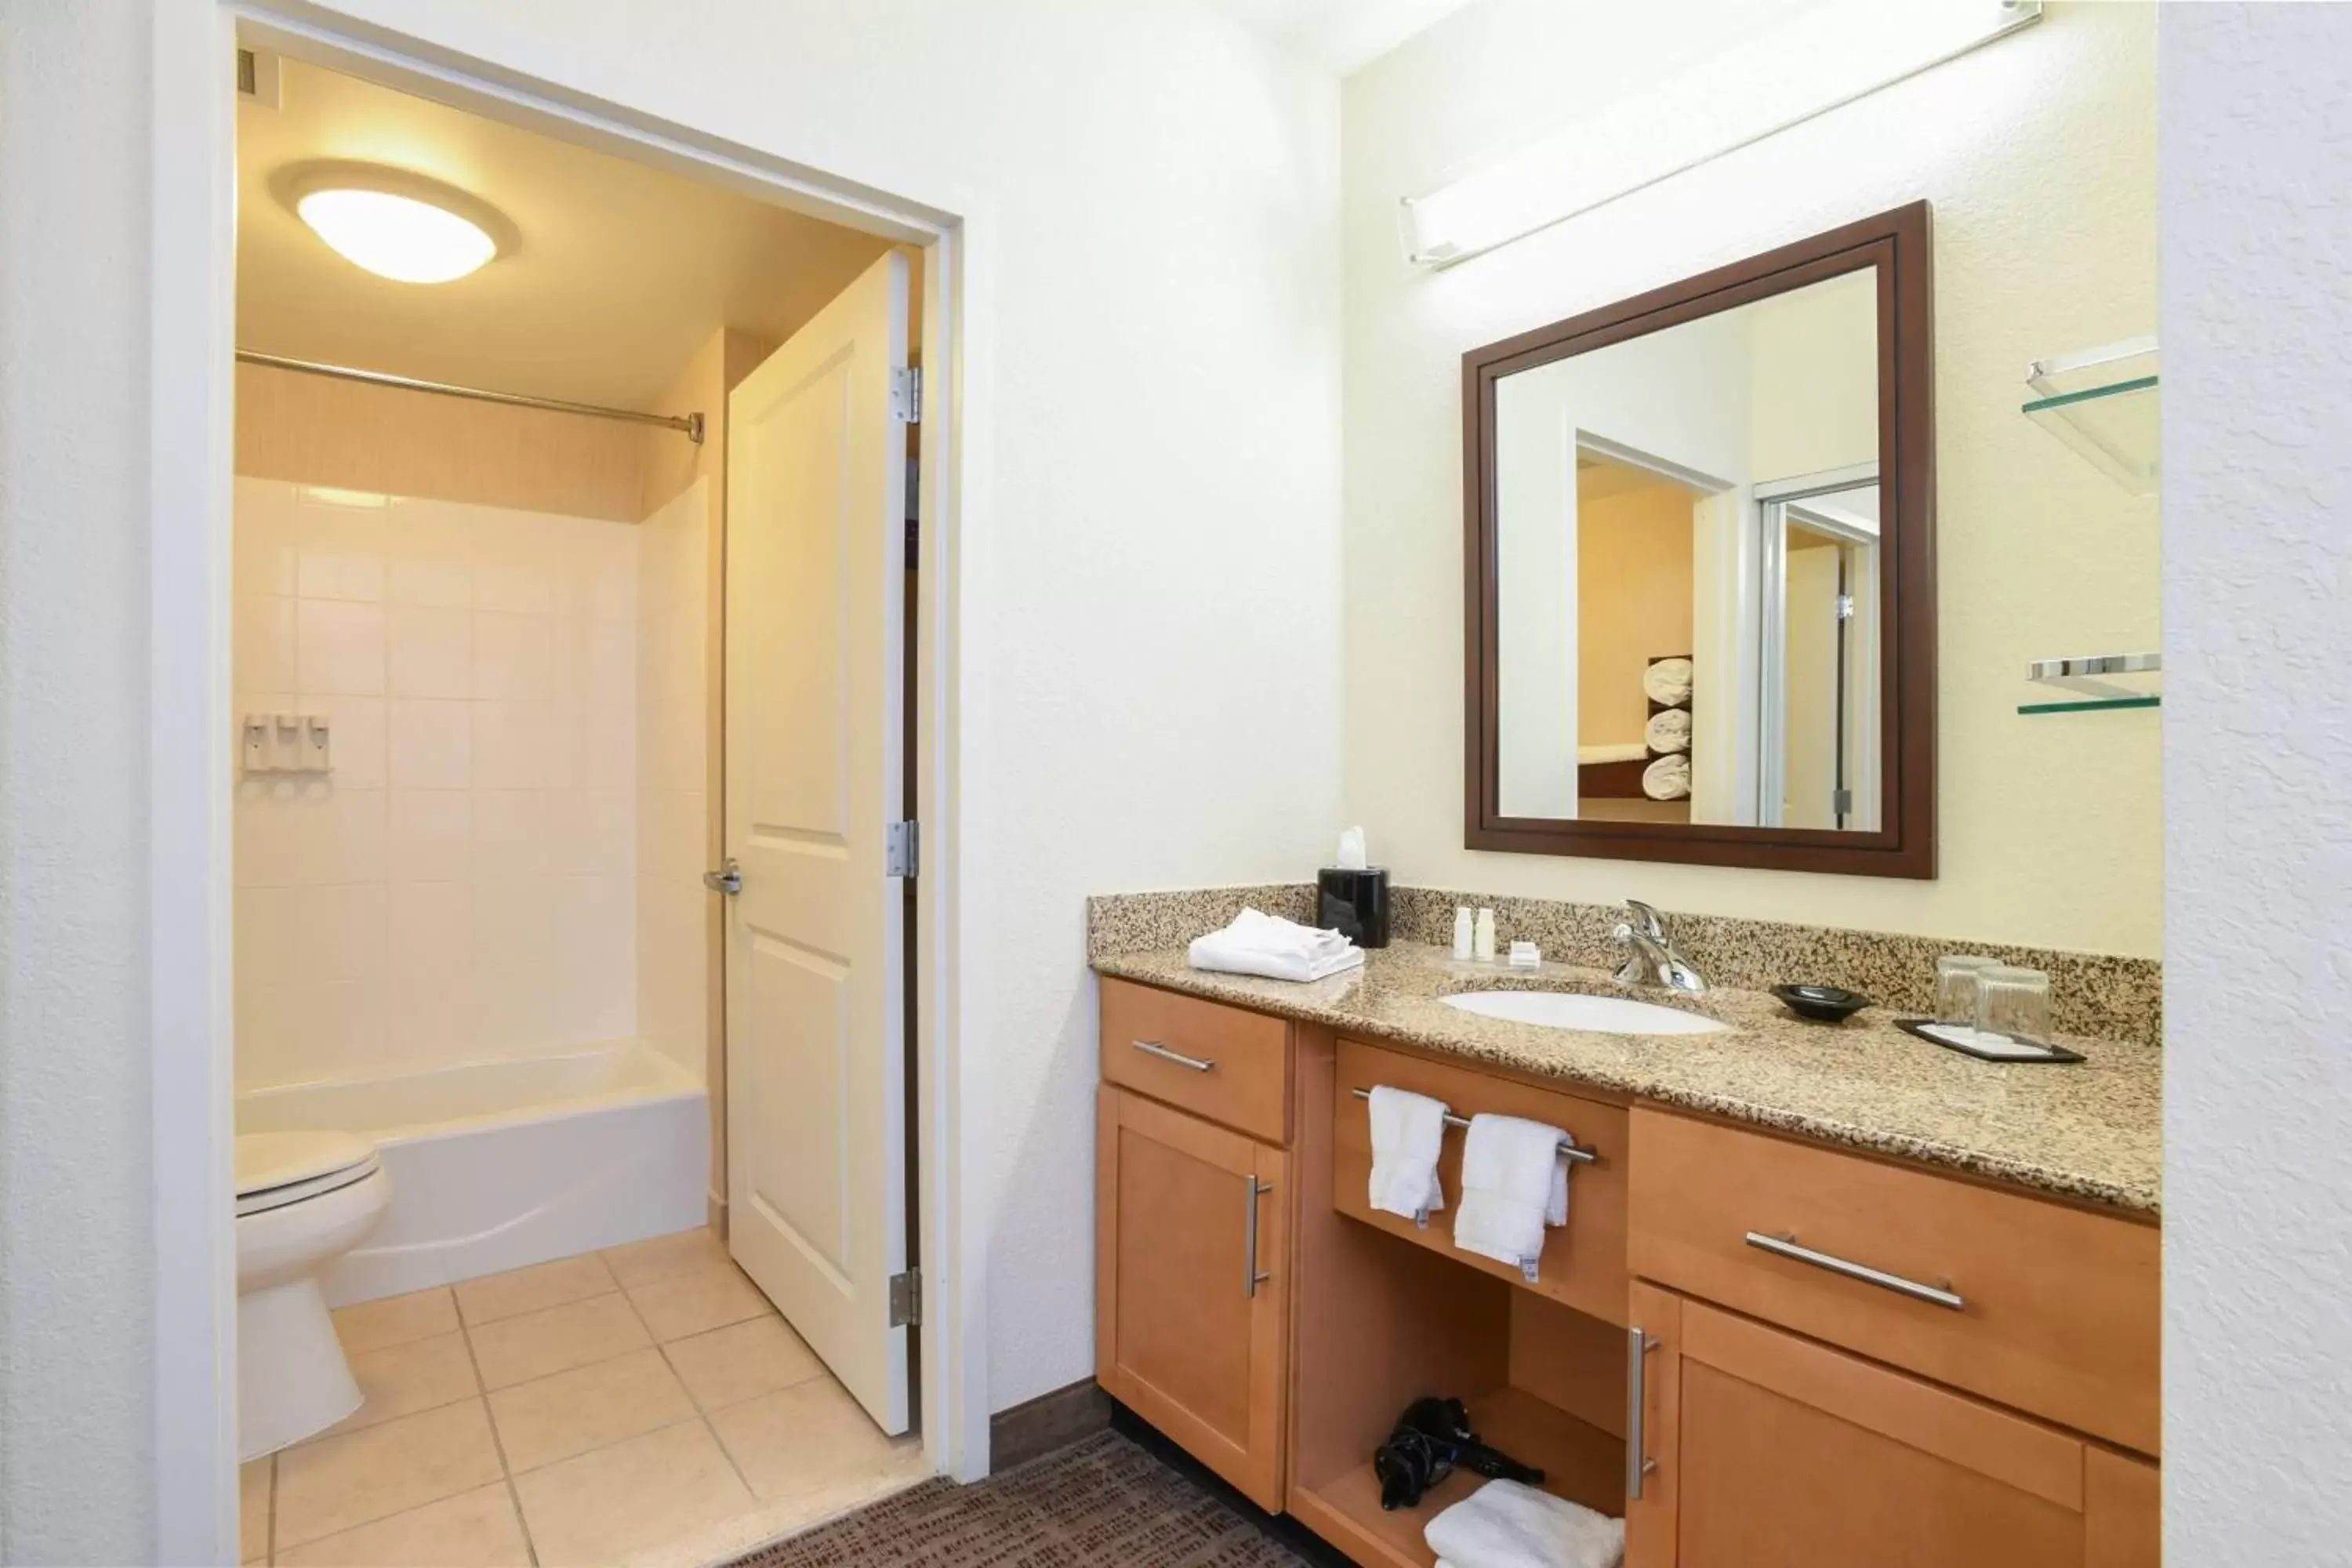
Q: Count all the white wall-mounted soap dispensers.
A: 3